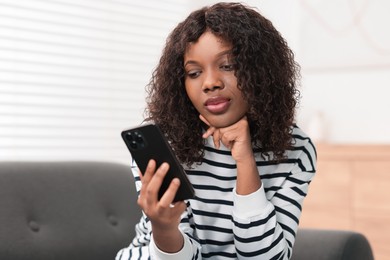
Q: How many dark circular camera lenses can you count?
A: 3